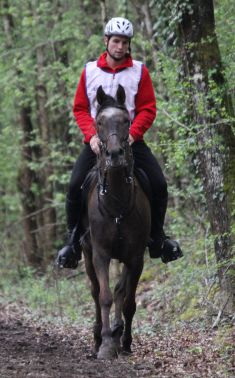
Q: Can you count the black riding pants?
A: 1